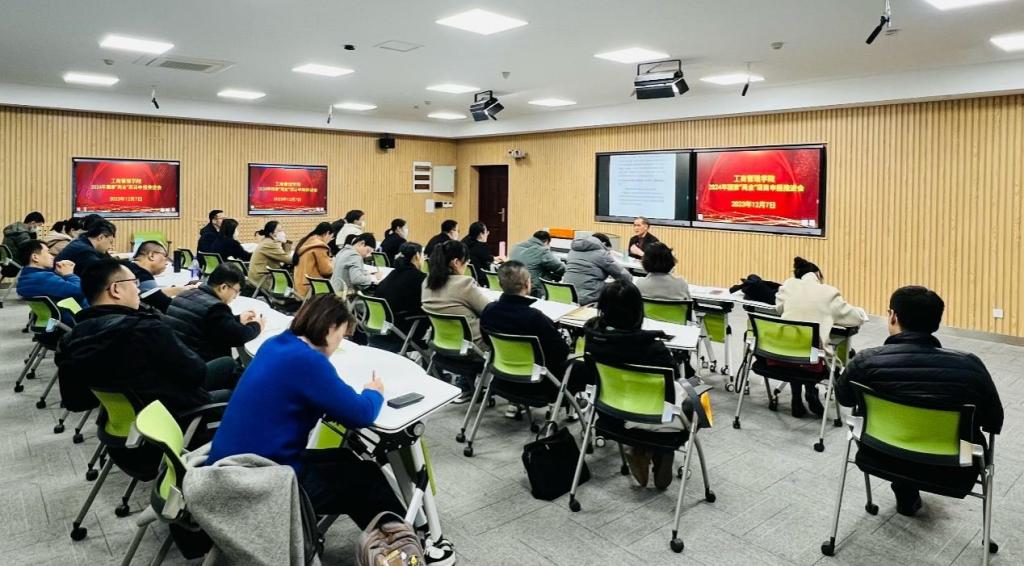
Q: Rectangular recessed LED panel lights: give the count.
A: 13